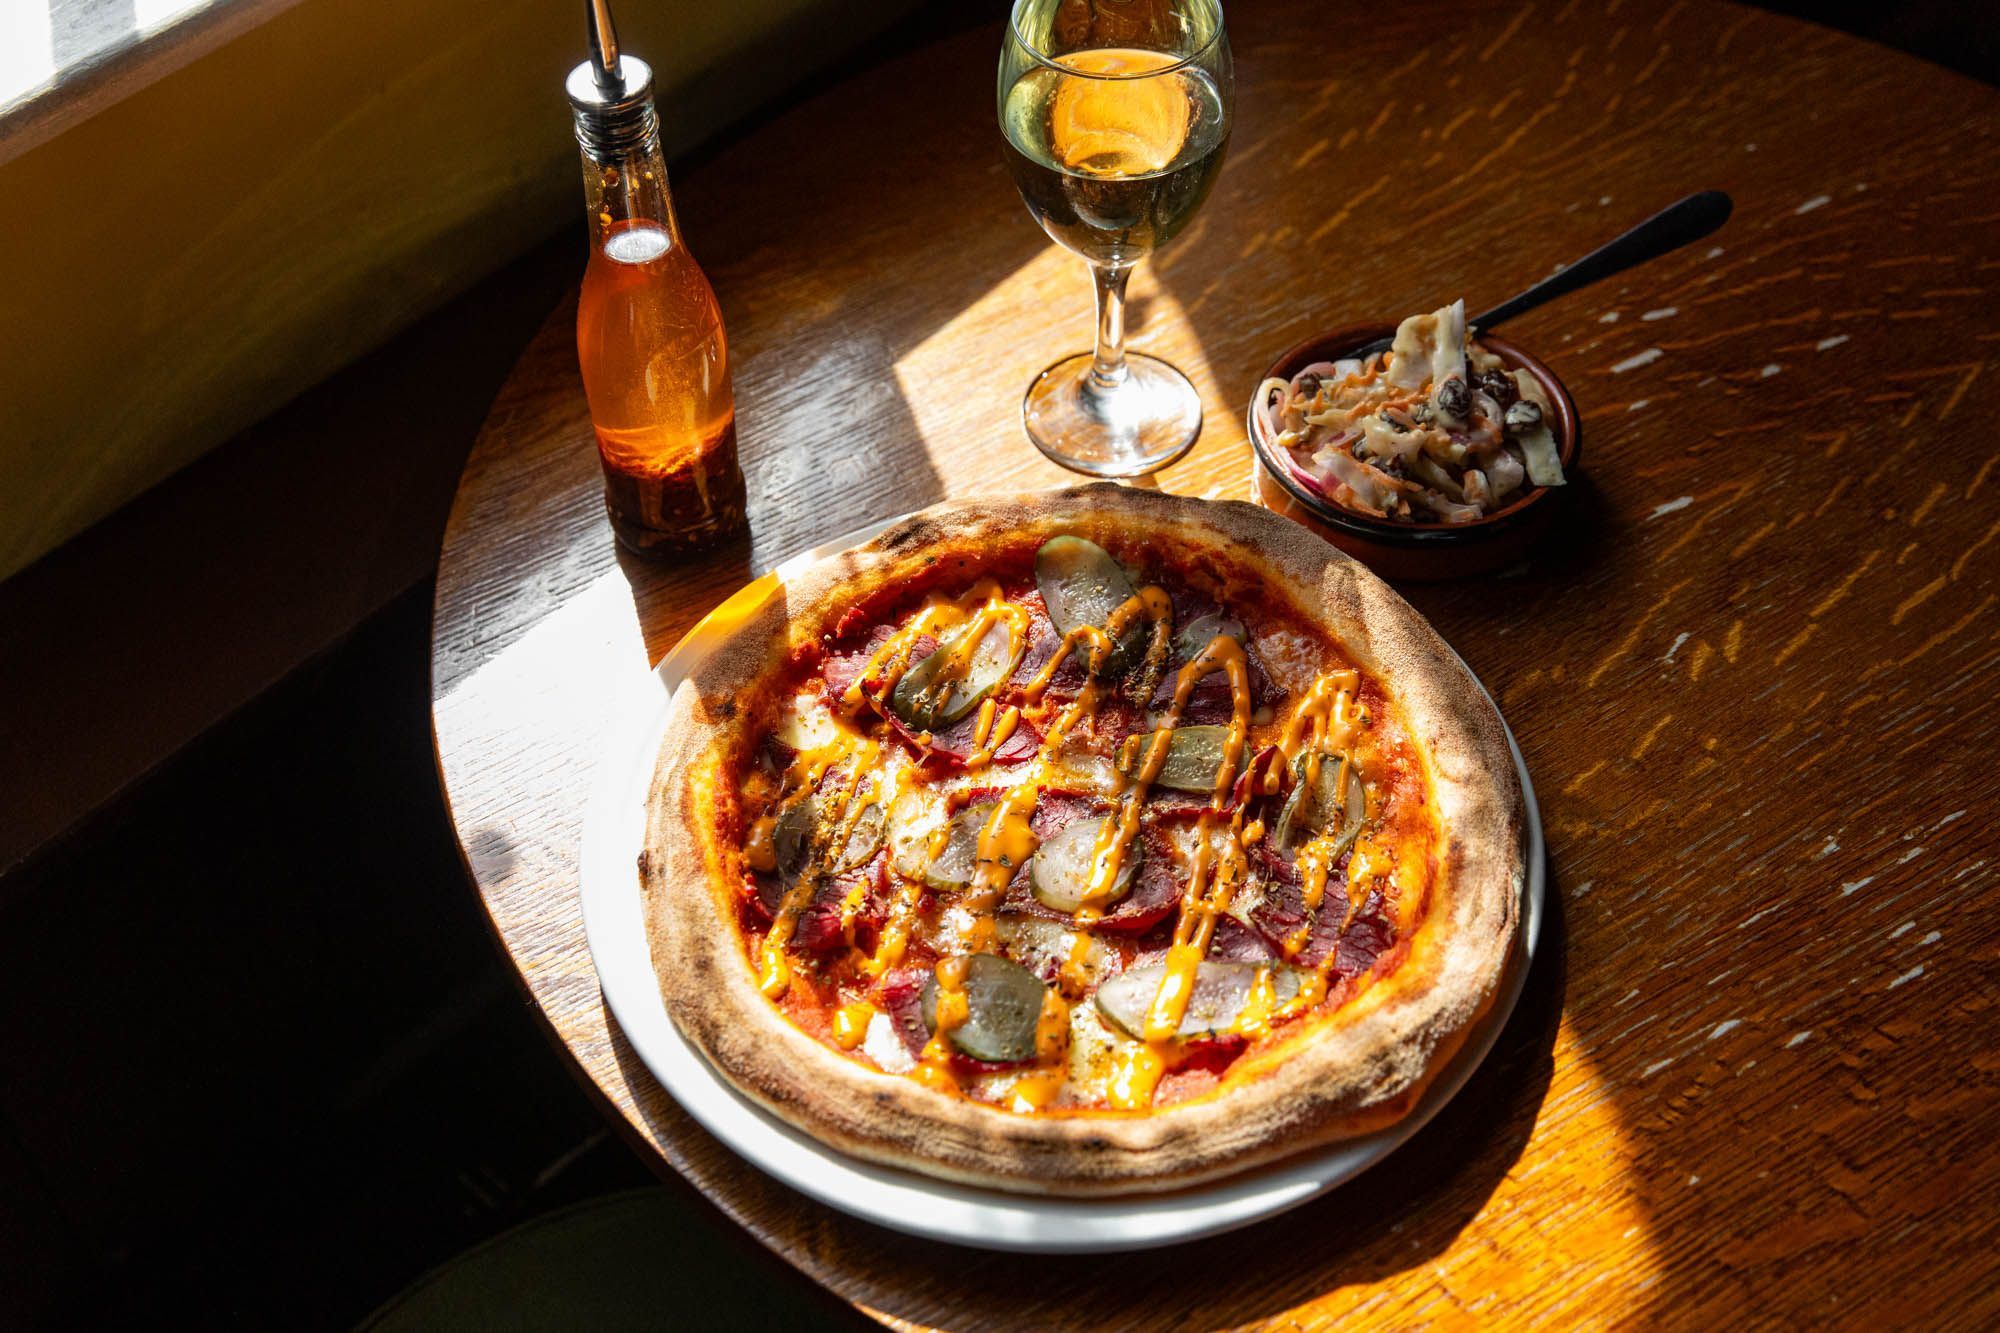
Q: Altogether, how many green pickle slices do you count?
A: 10